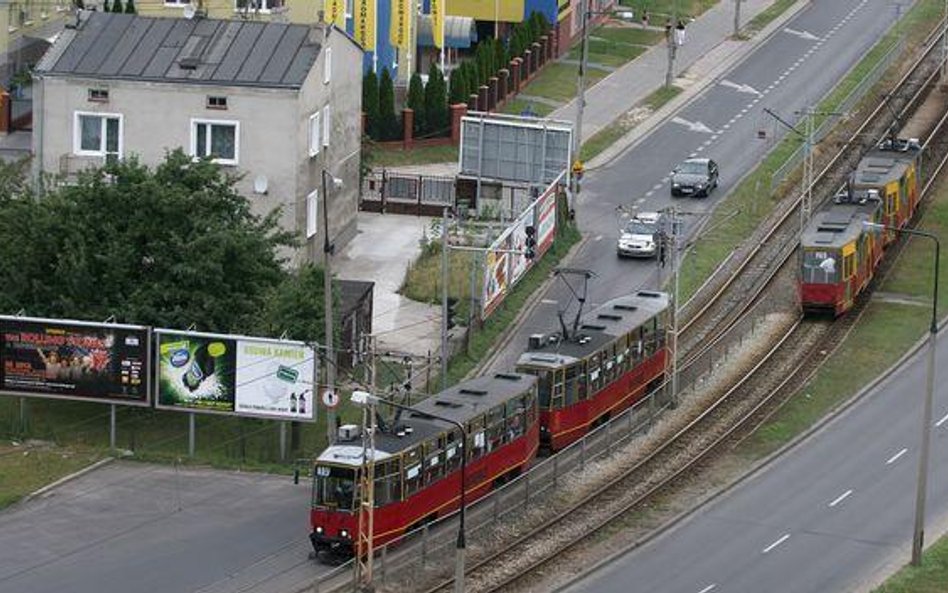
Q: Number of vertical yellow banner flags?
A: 4